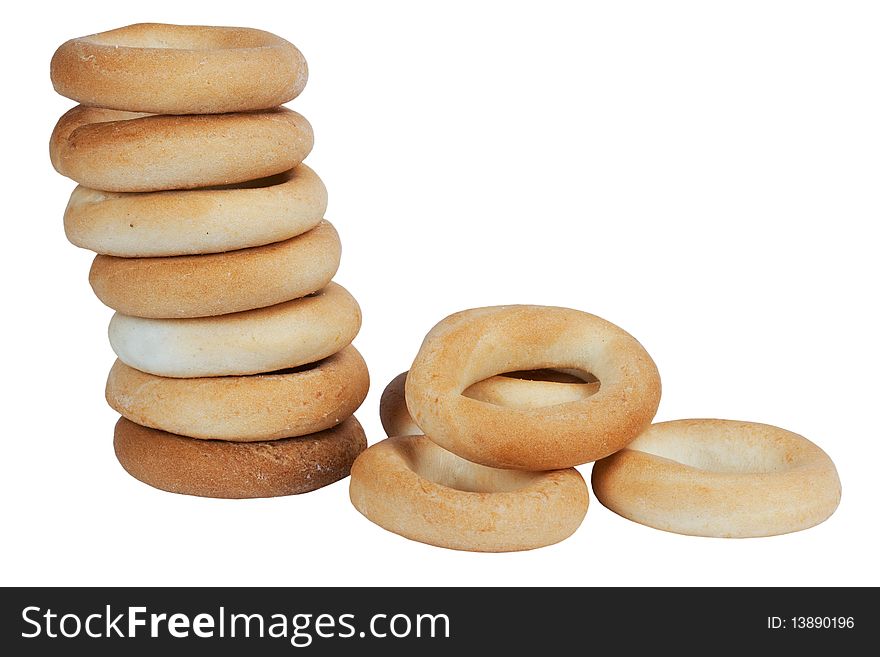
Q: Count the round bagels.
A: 11